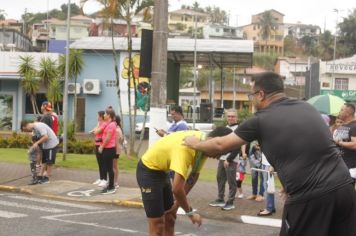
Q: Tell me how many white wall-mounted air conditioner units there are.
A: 2